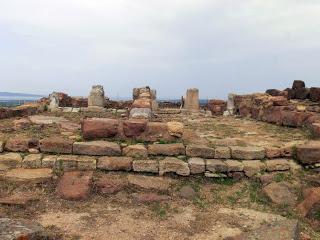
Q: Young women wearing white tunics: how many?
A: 0